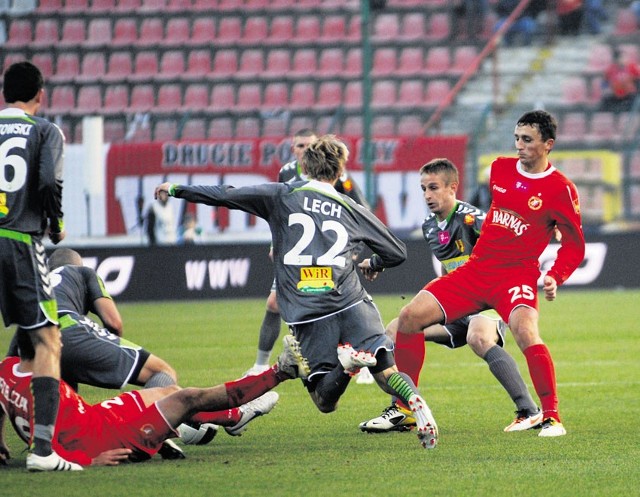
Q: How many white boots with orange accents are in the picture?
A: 1